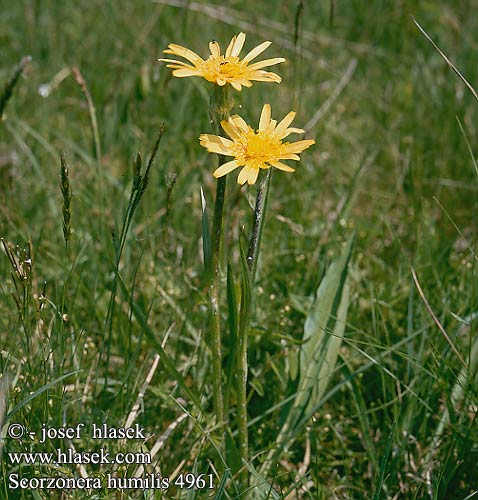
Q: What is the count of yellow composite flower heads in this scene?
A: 2